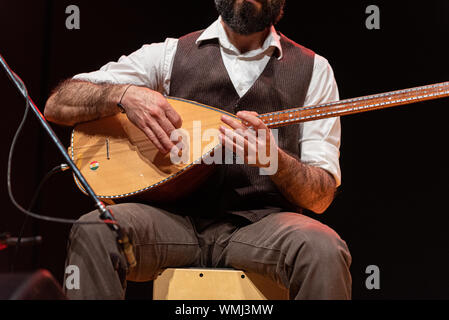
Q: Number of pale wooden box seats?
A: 1